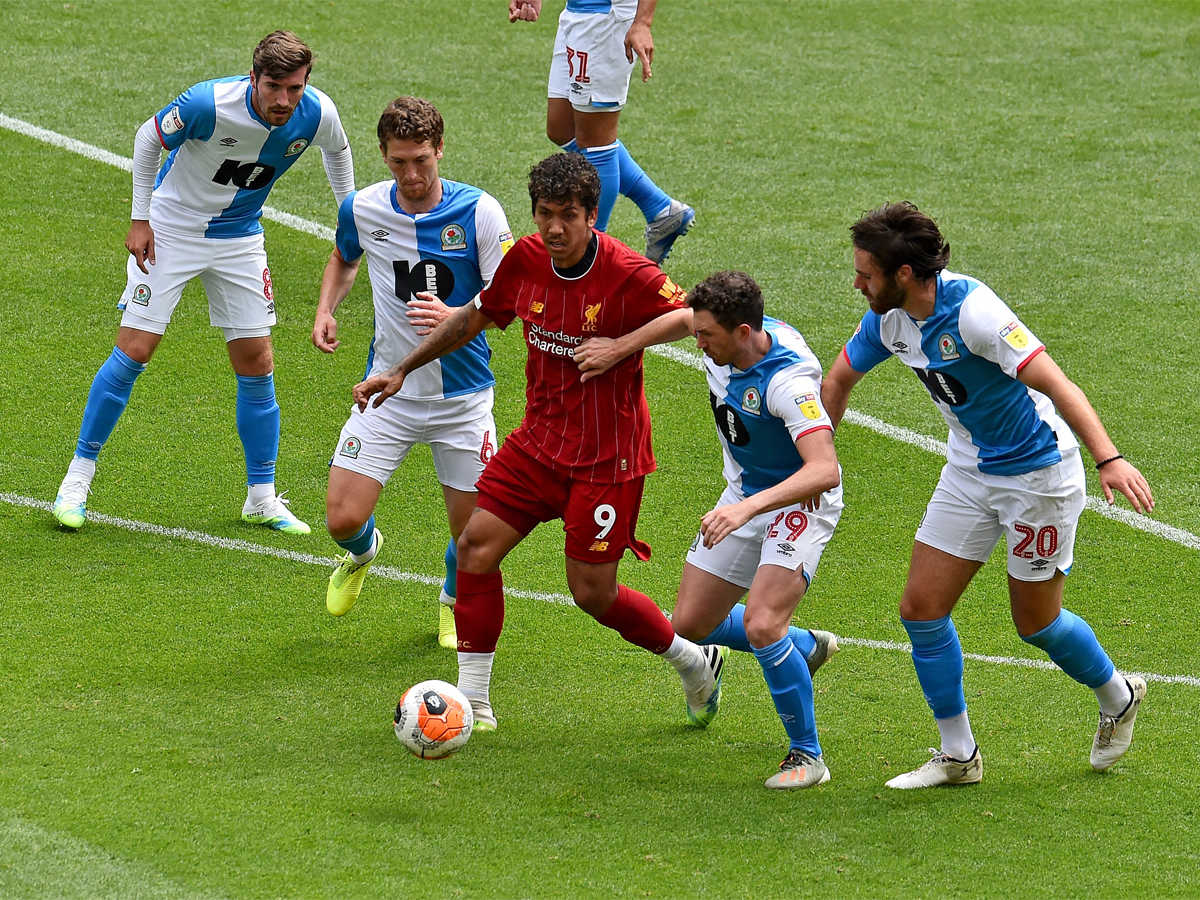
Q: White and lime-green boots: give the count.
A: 4